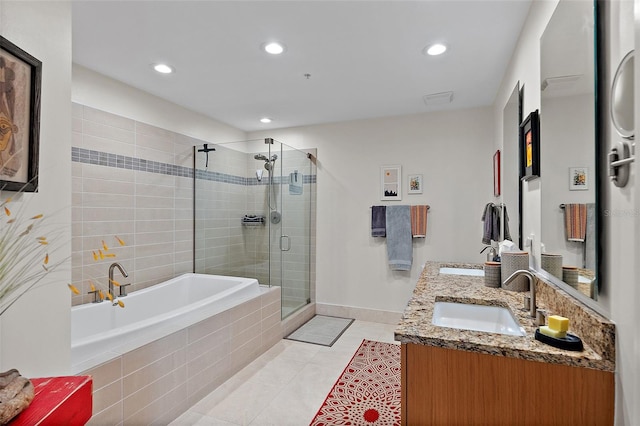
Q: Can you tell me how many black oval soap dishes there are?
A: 1